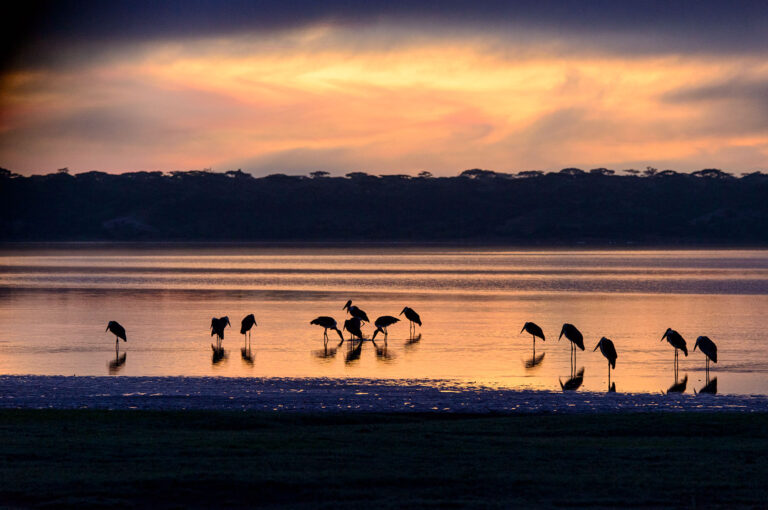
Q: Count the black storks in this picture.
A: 14